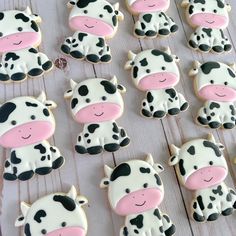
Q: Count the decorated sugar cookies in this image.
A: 11